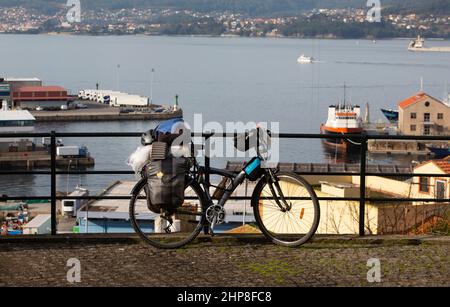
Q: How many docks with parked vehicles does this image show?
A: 2